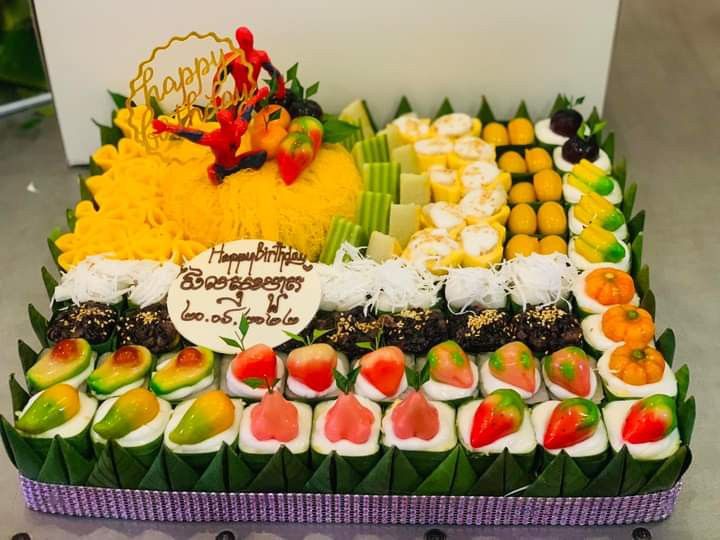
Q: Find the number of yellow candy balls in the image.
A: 10